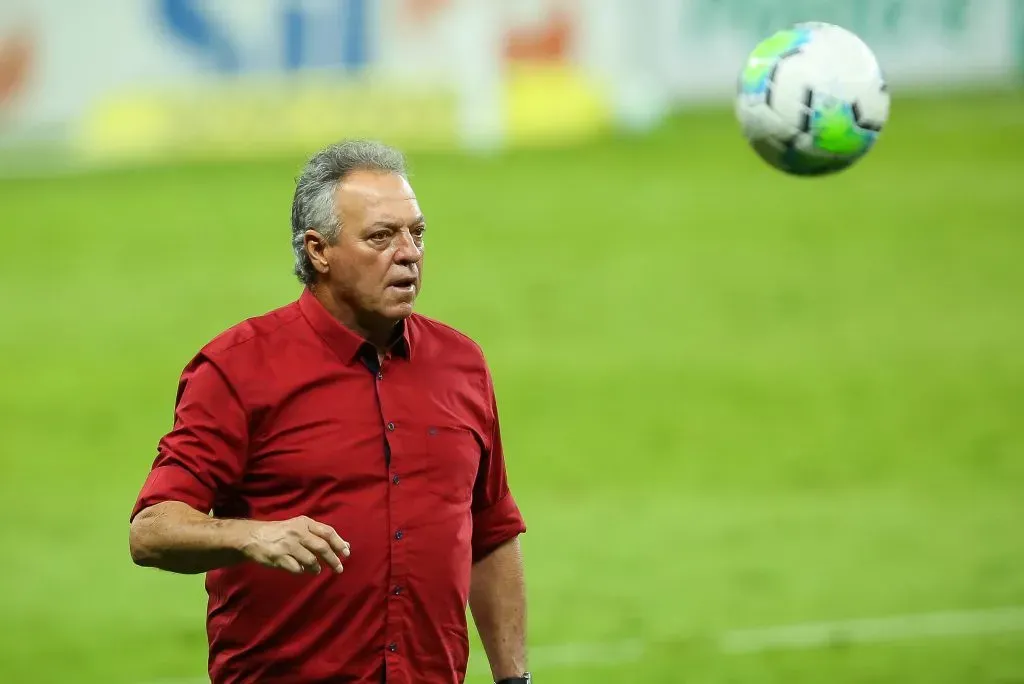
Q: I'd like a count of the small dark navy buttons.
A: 6